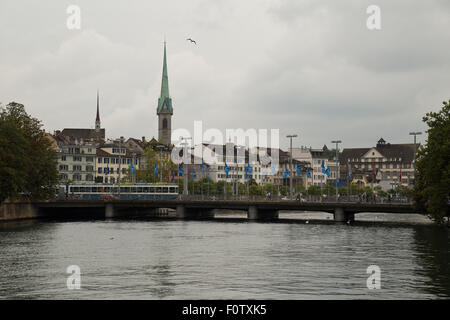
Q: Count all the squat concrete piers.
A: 4